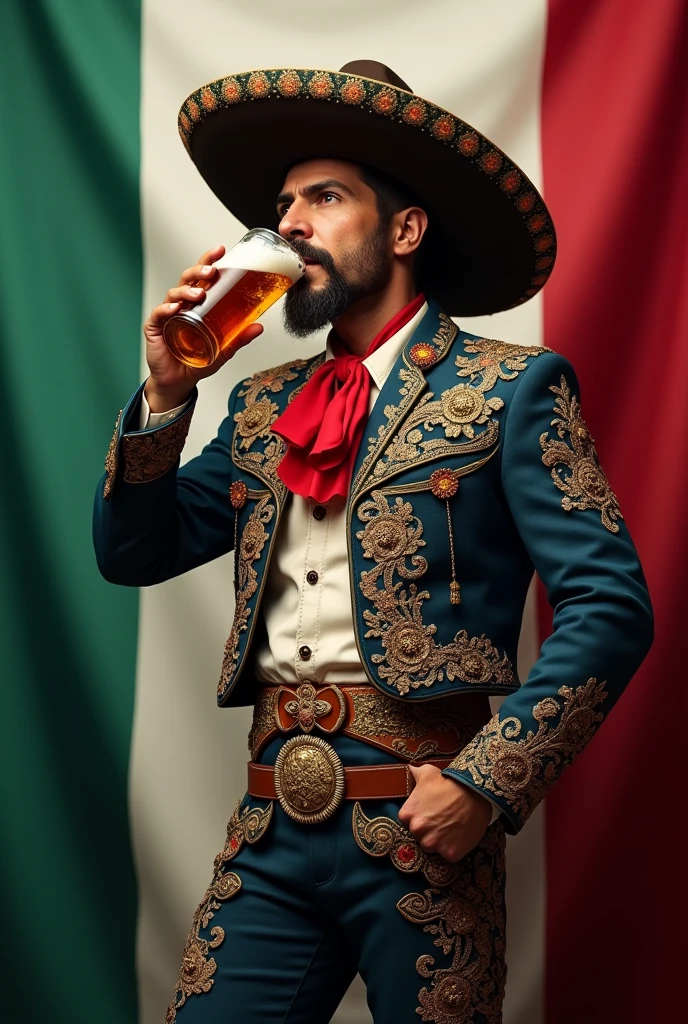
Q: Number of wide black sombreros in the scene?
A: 1